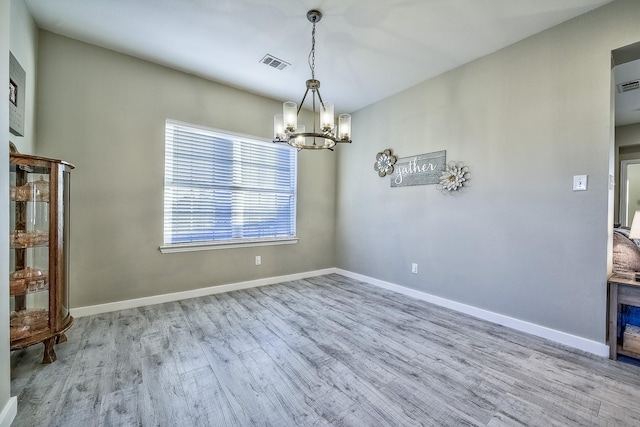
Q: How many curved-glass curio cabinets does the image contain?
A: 1